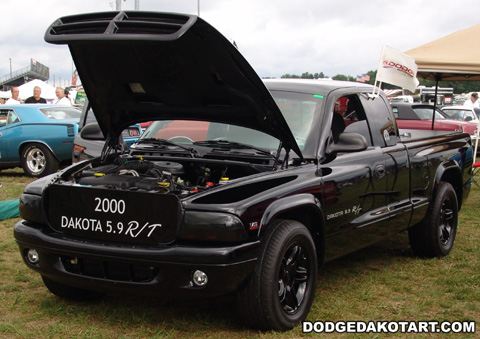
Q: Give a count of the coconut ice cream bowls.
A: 0